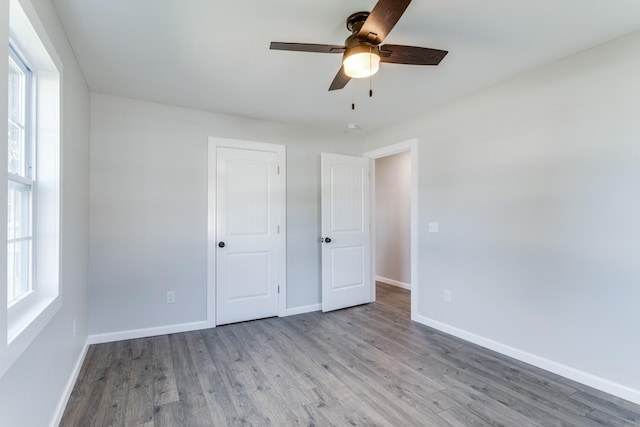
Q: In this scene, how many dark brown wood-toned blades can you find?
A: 4